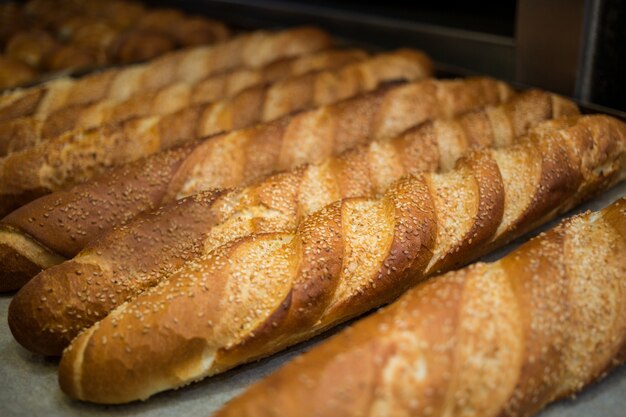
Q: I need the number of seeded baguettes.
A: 7